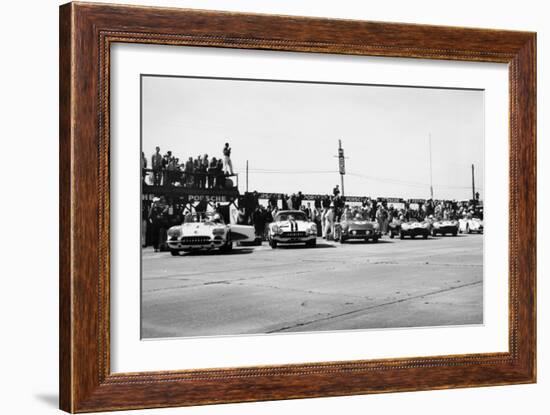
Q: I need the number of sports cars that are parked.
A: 6